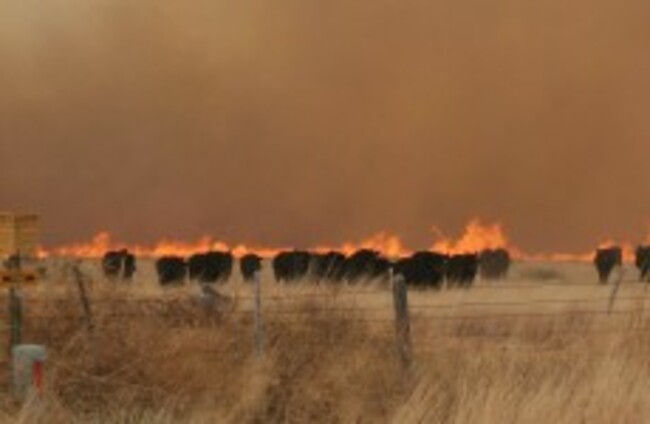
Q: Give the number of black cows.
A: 12